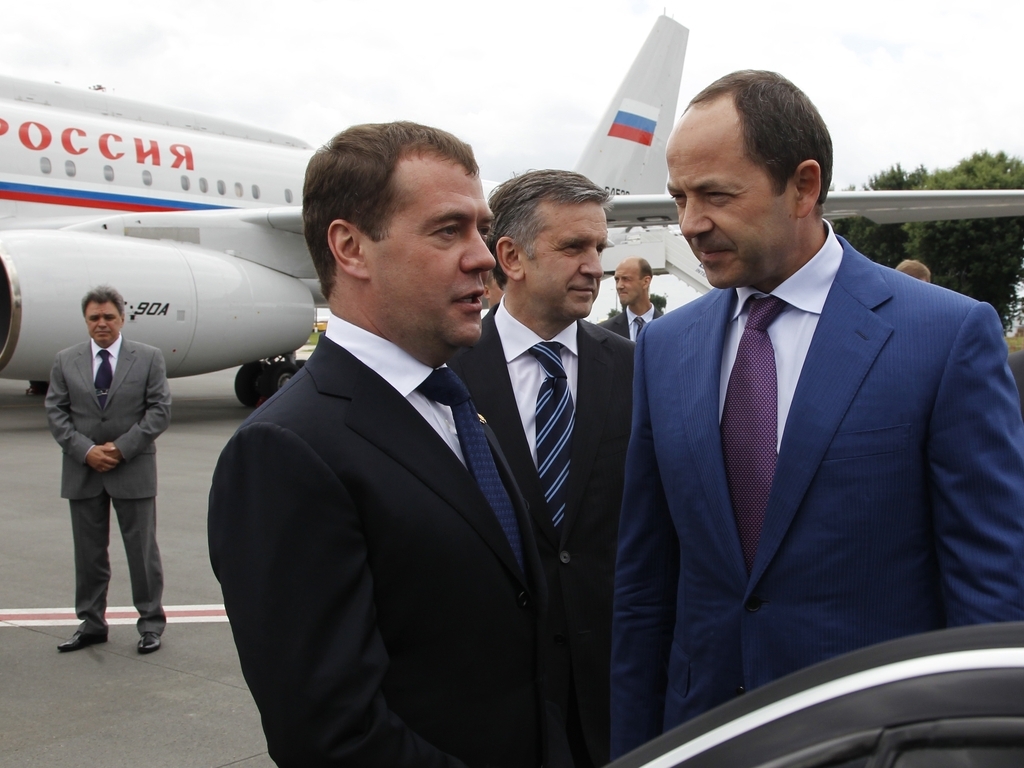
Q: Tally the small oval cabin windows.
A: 10